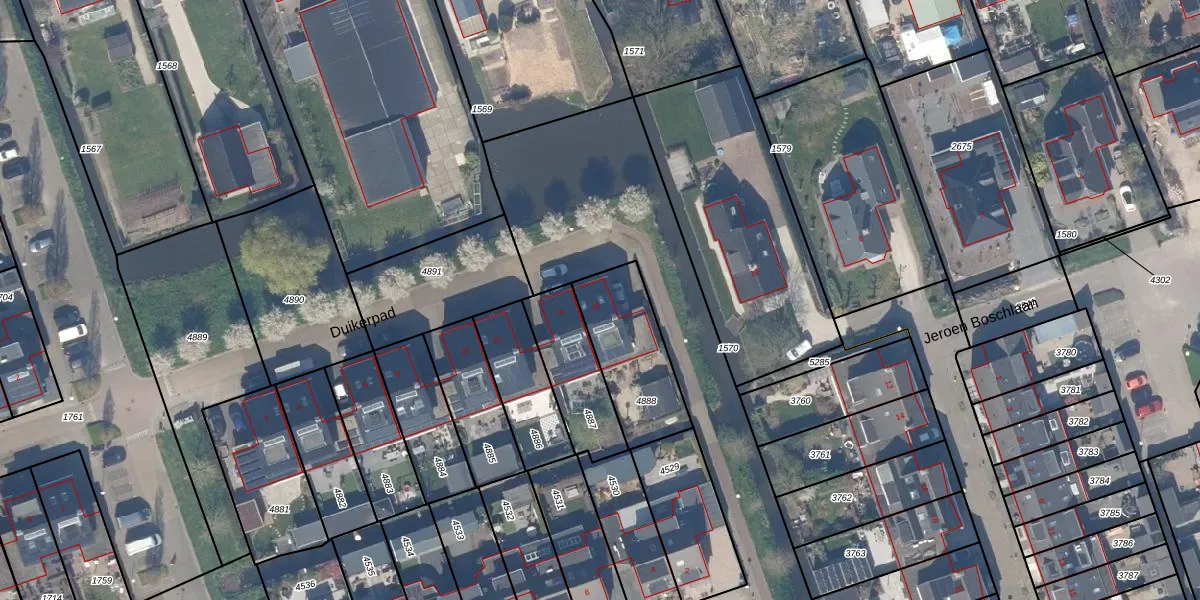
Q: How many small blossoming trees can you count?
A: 13